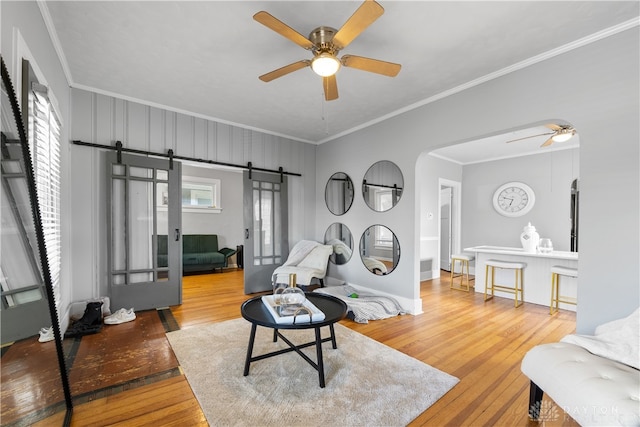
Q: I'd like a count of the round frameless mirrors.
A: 4